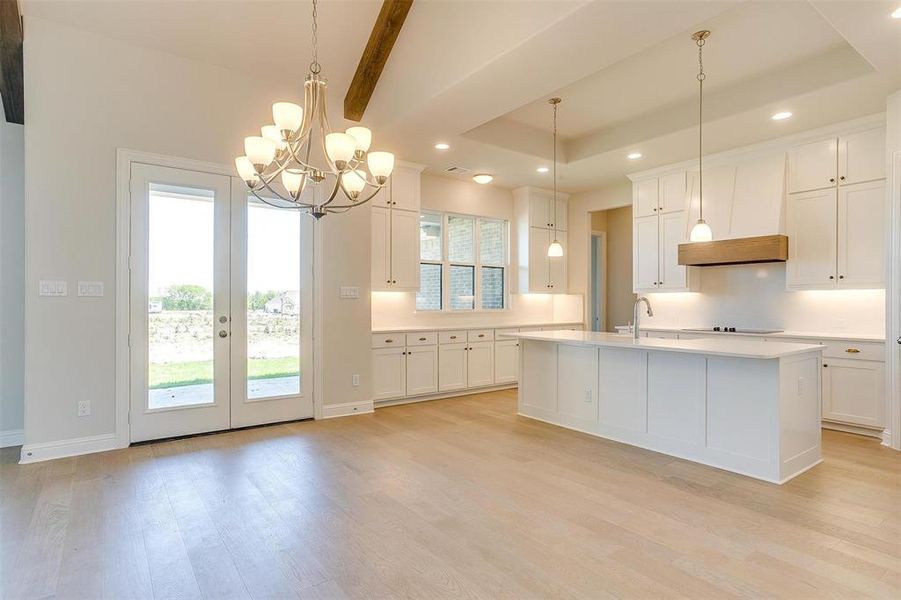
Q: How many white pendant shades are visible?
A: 2